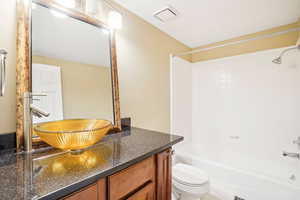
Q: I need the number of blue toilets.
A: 0